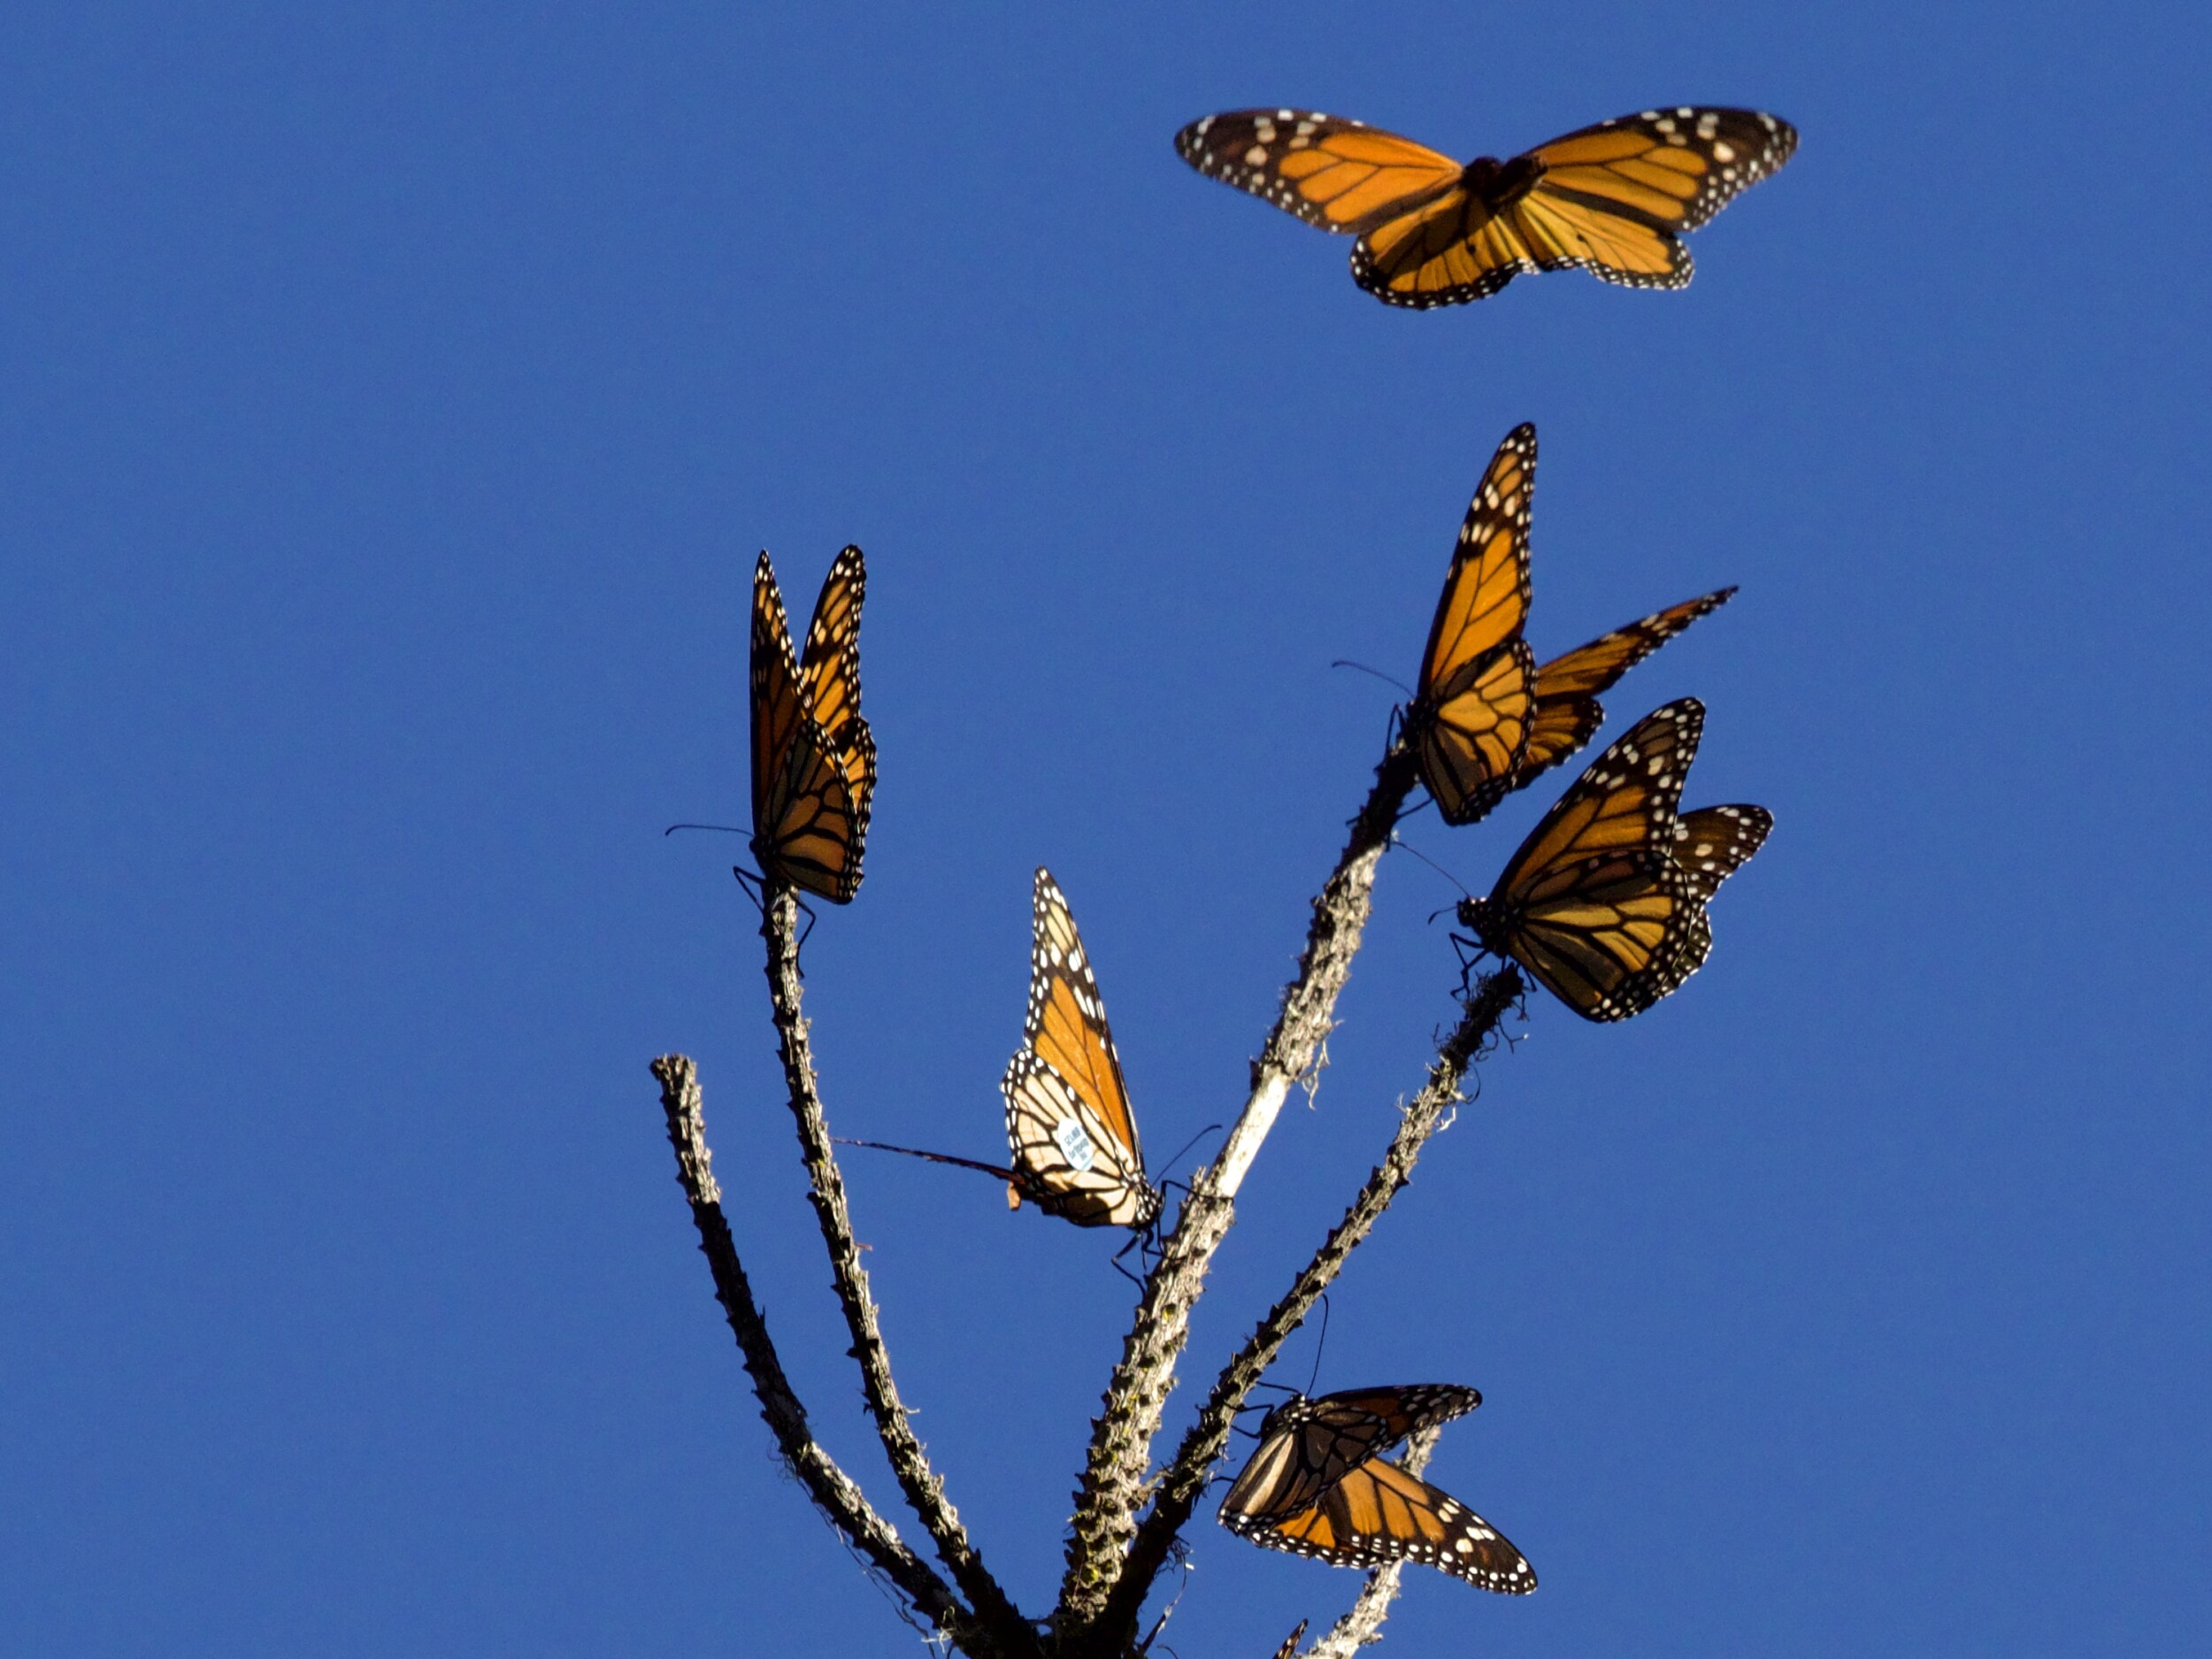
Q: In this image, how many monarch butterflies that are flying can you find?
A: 1